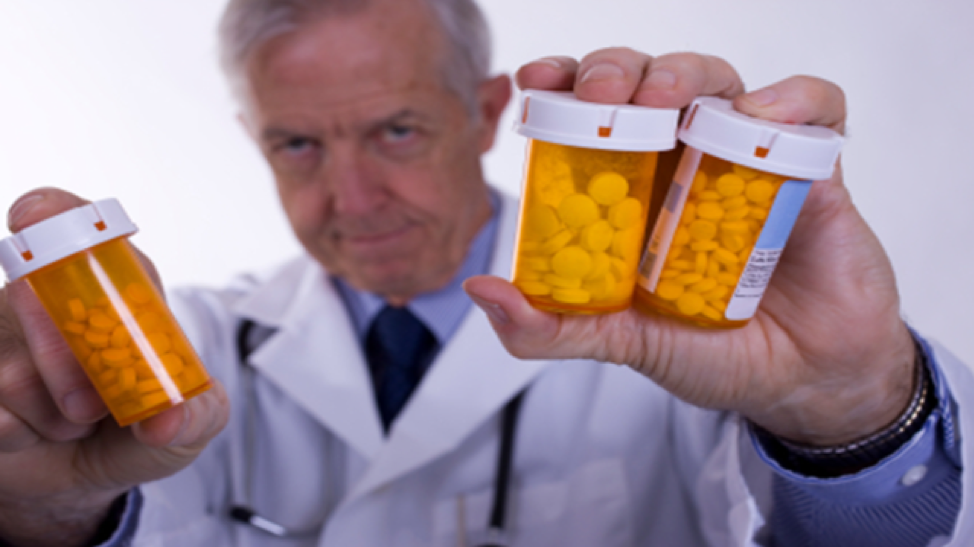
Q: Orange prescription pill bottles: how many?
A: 3